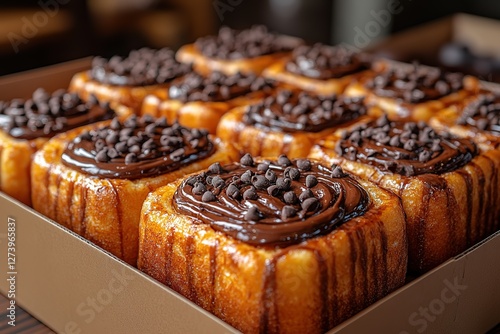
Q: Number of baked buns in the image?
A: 11